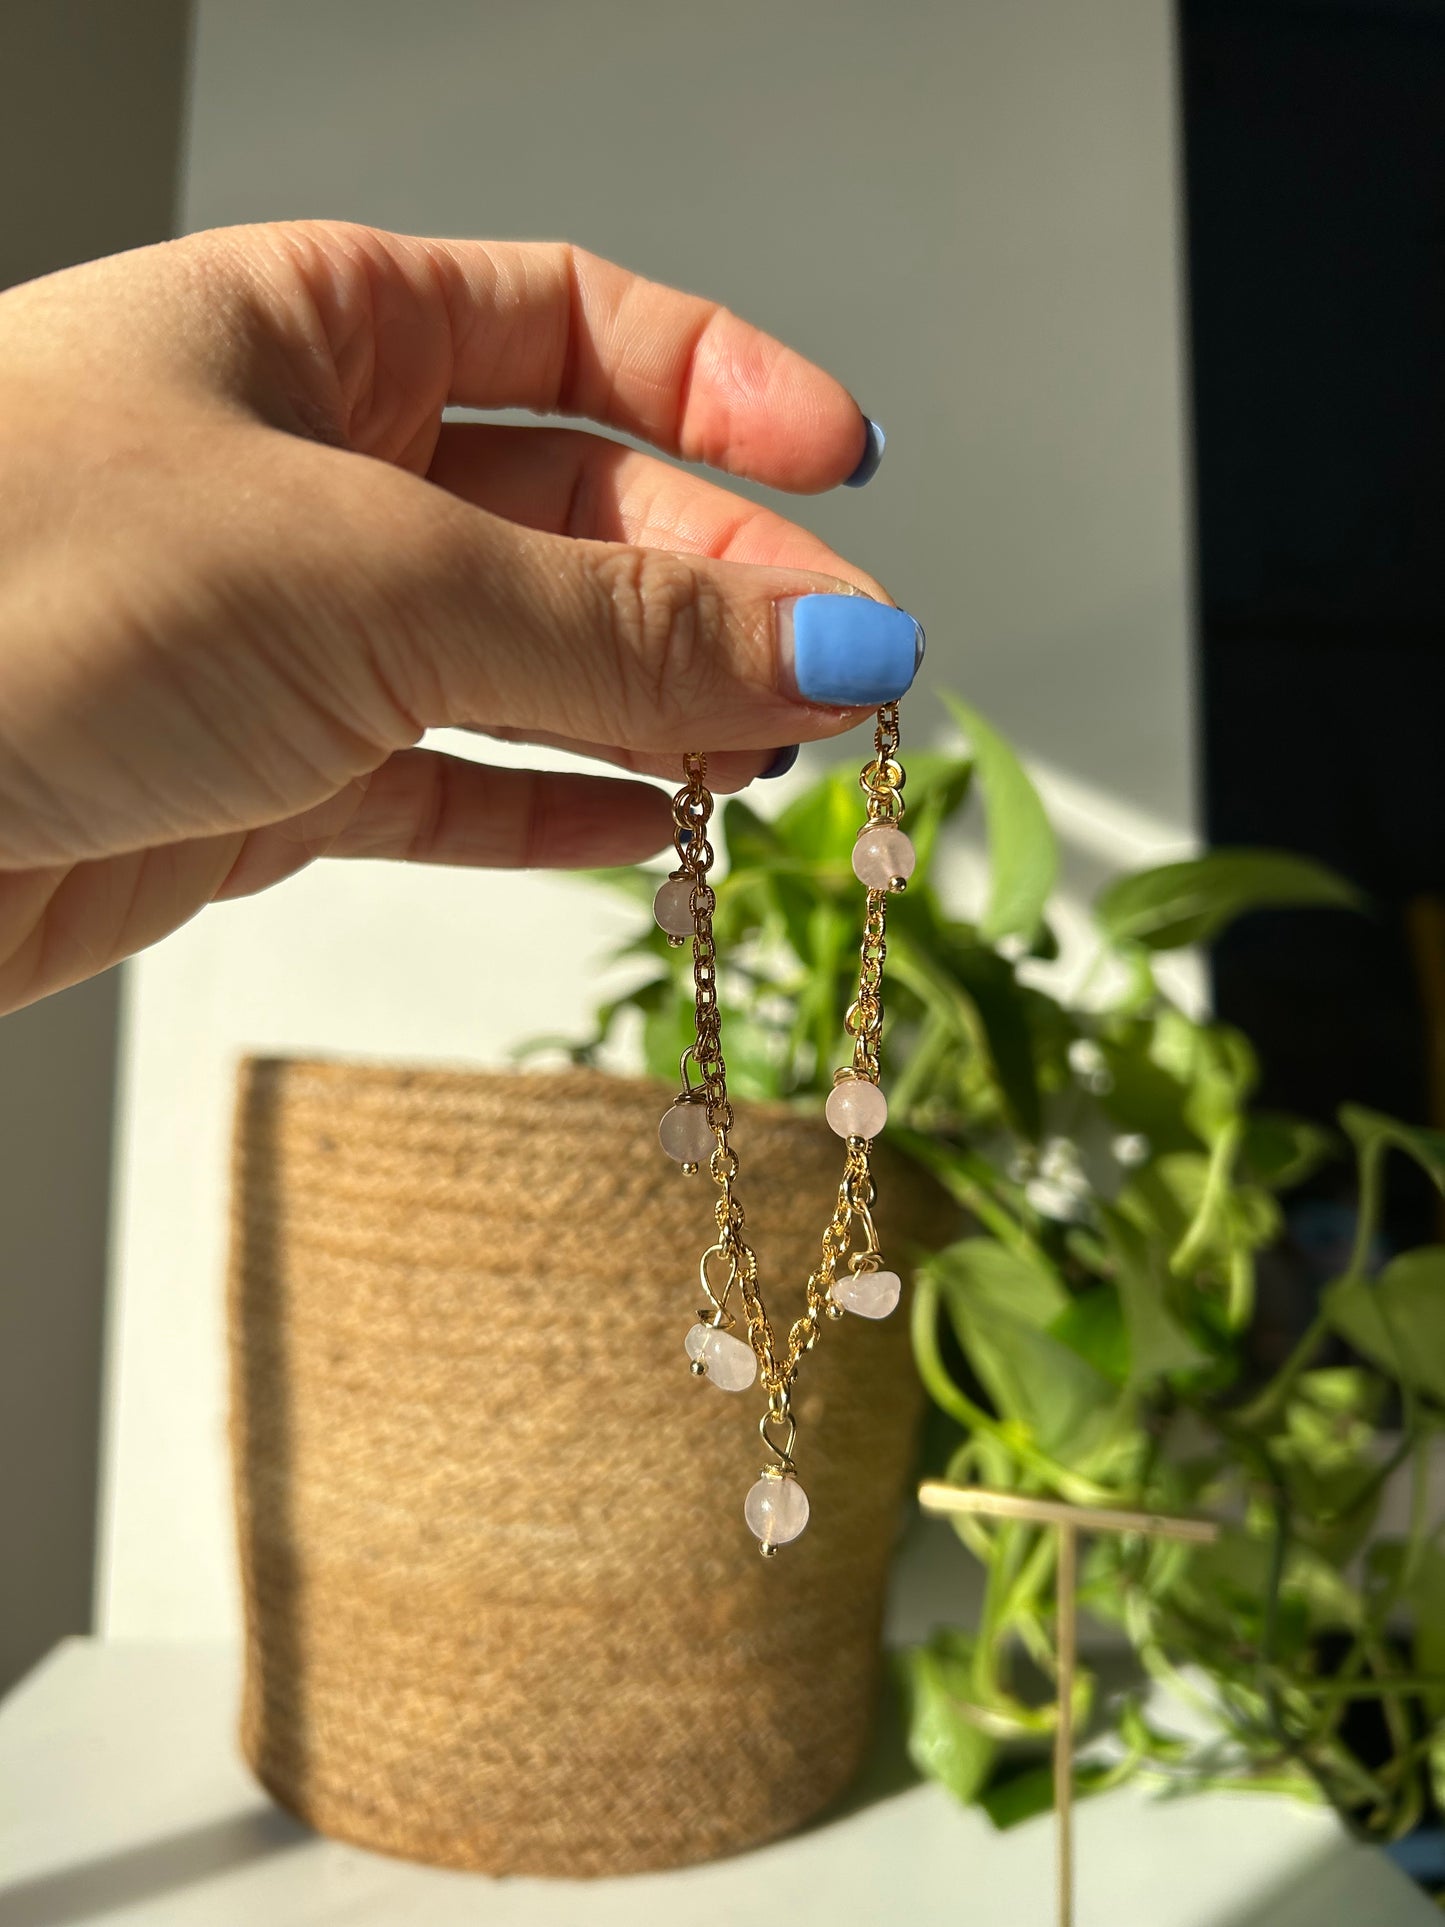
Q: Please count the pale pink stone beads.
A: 7